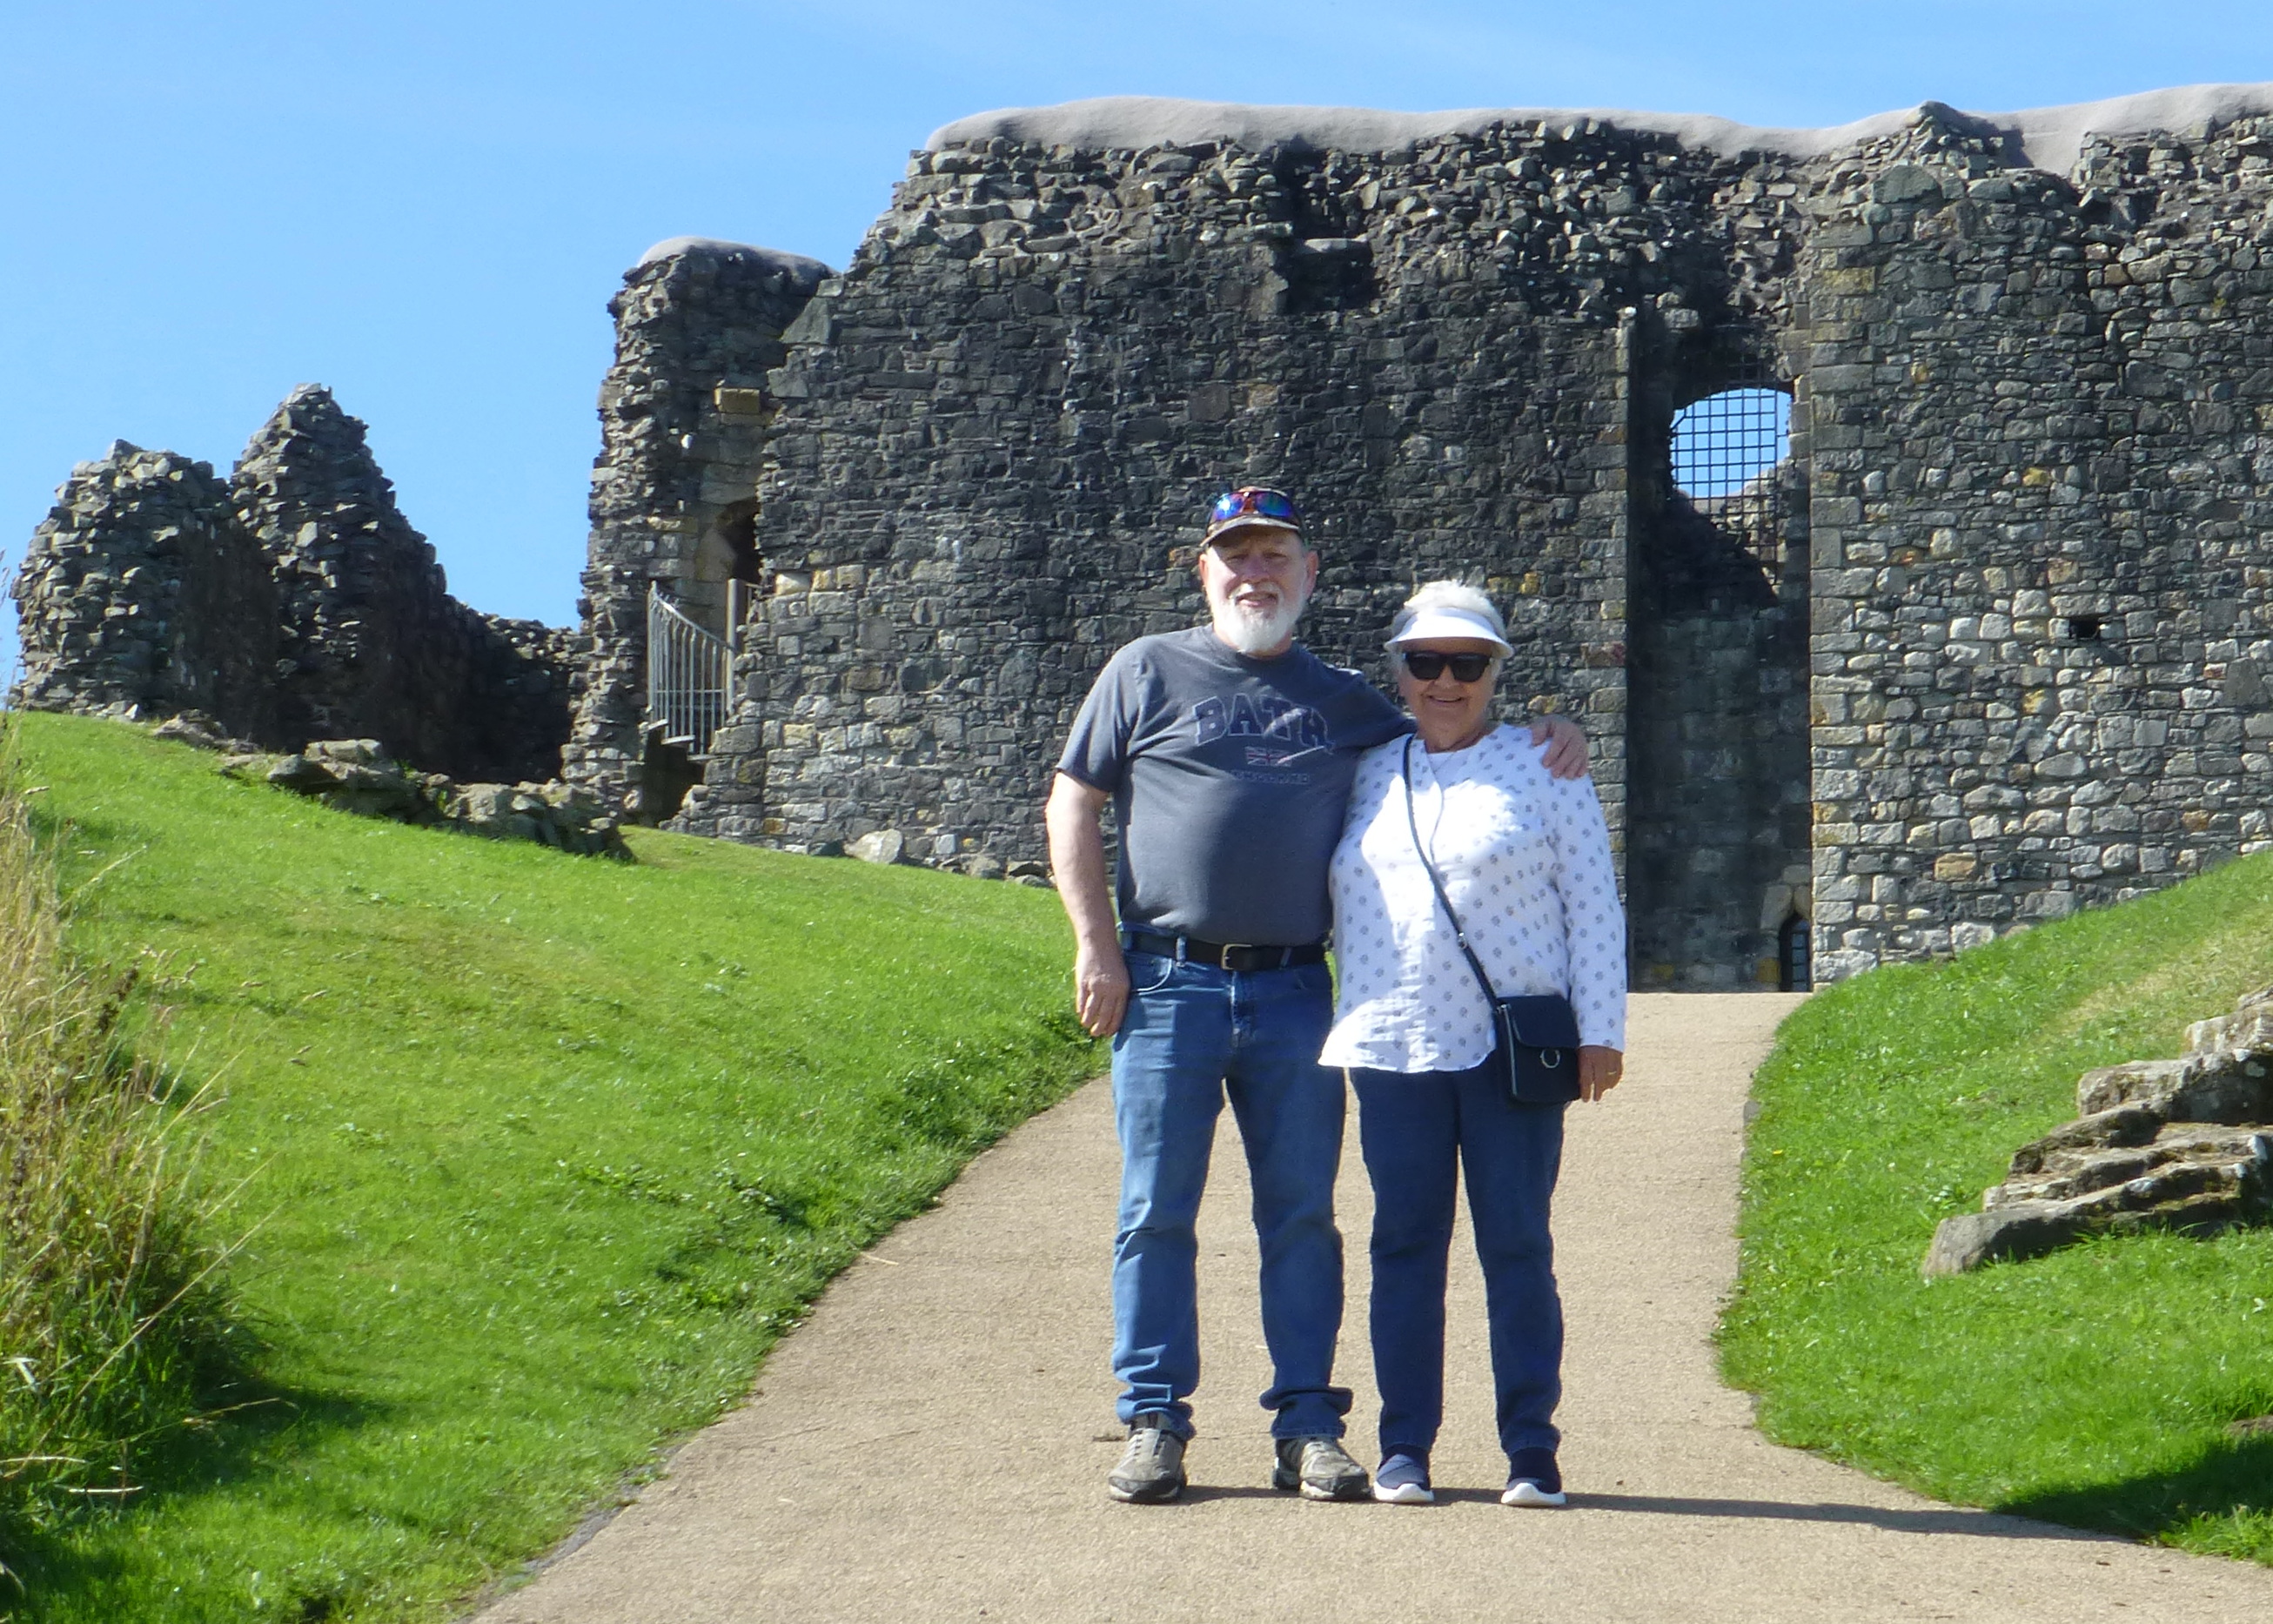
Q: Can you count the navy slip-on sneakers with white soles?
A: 2